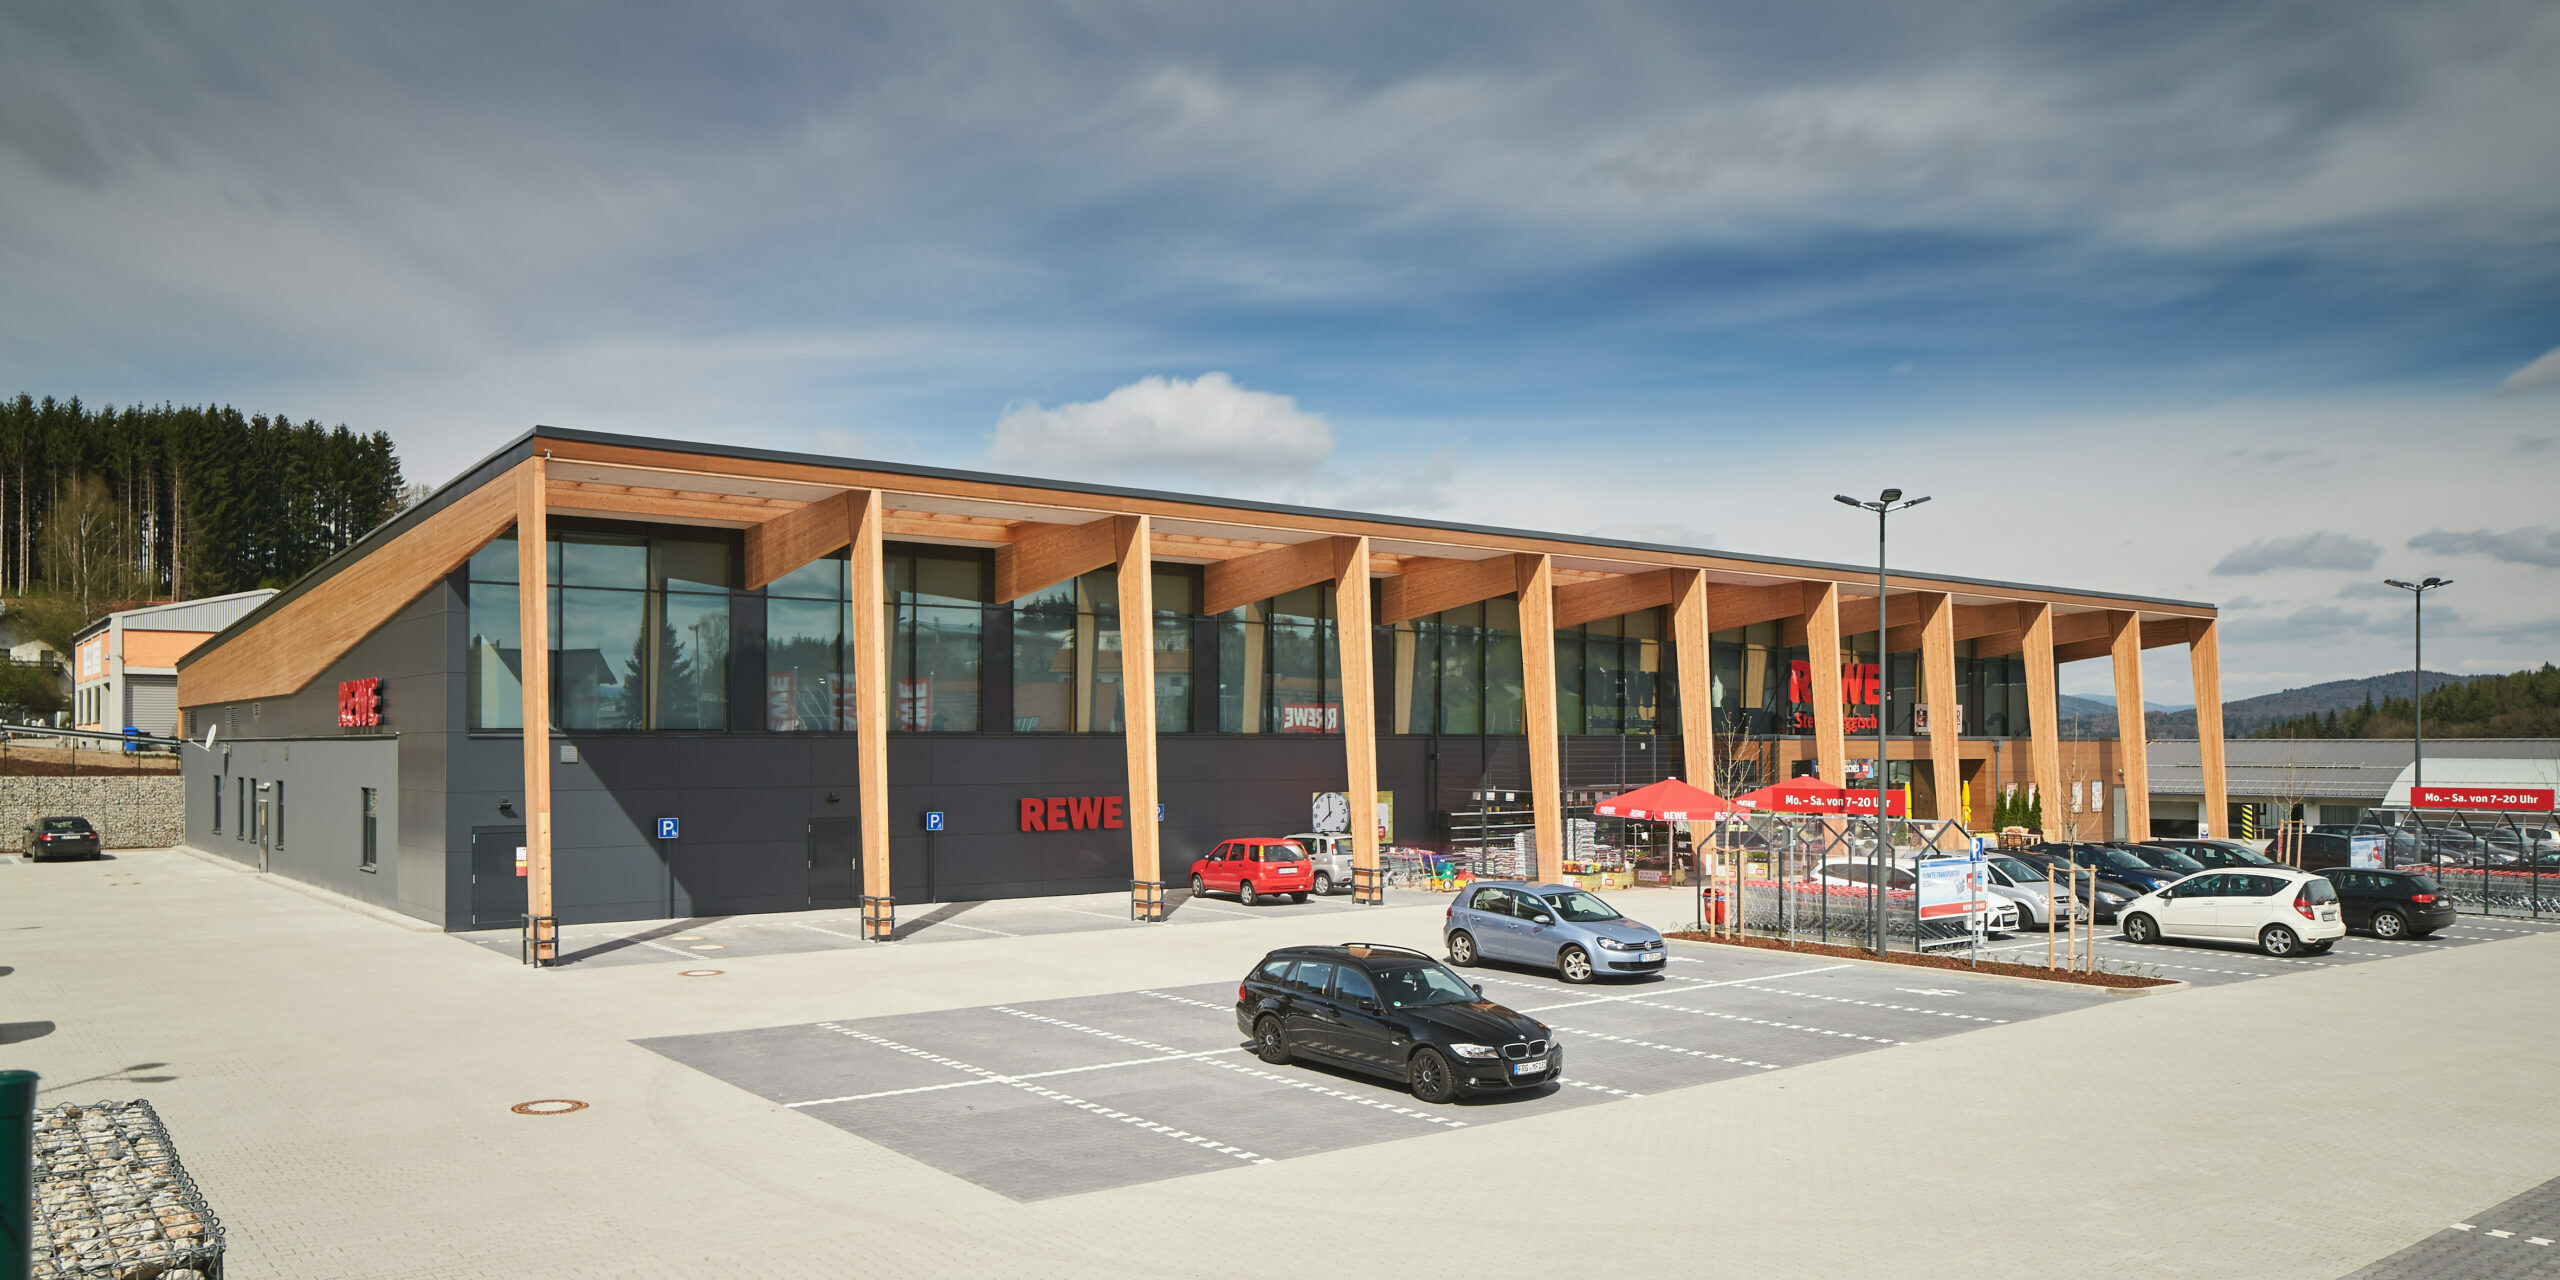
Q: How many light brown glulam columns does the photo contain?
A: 11